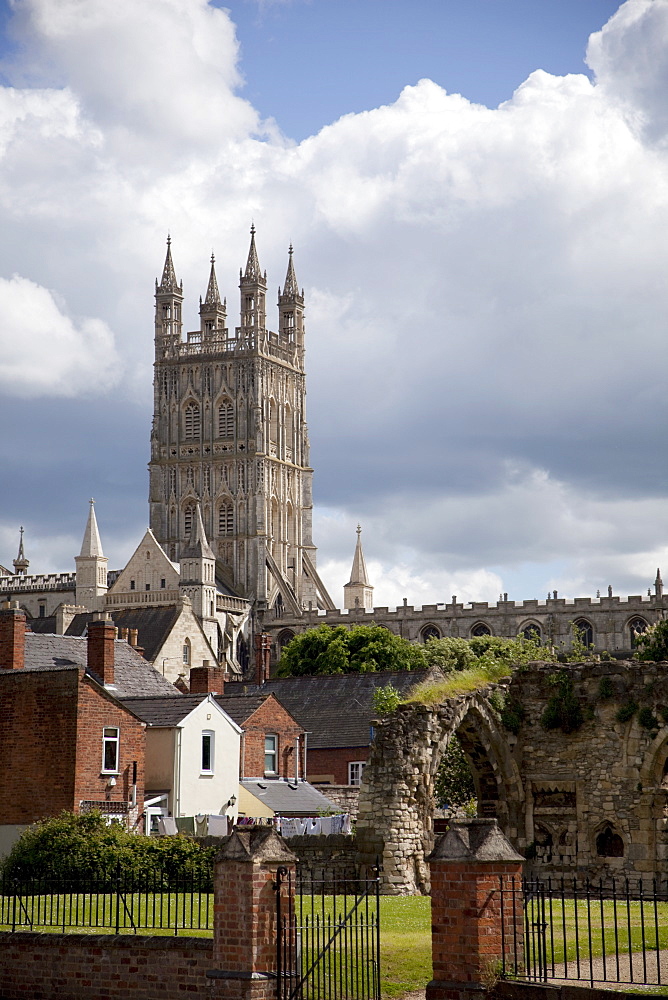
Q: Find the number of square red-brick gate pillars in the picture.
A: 2